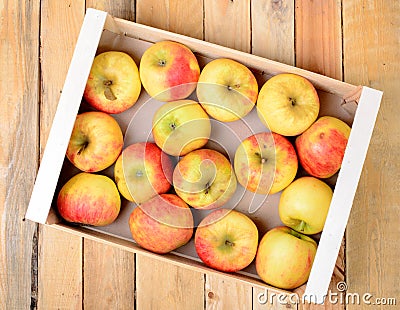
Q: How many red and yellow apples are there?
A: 15